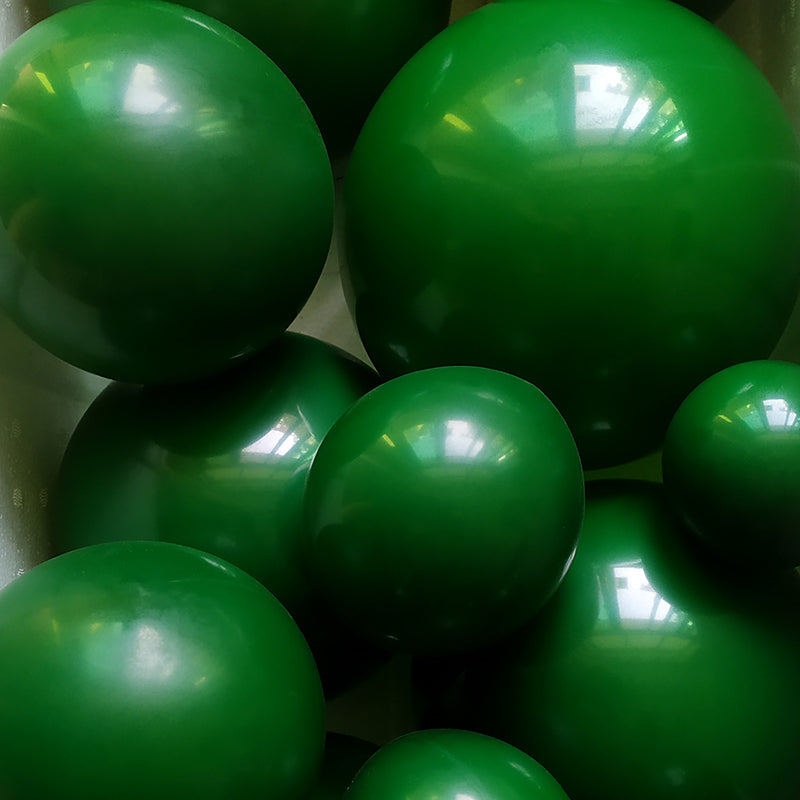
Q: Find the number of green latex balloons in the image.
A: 11